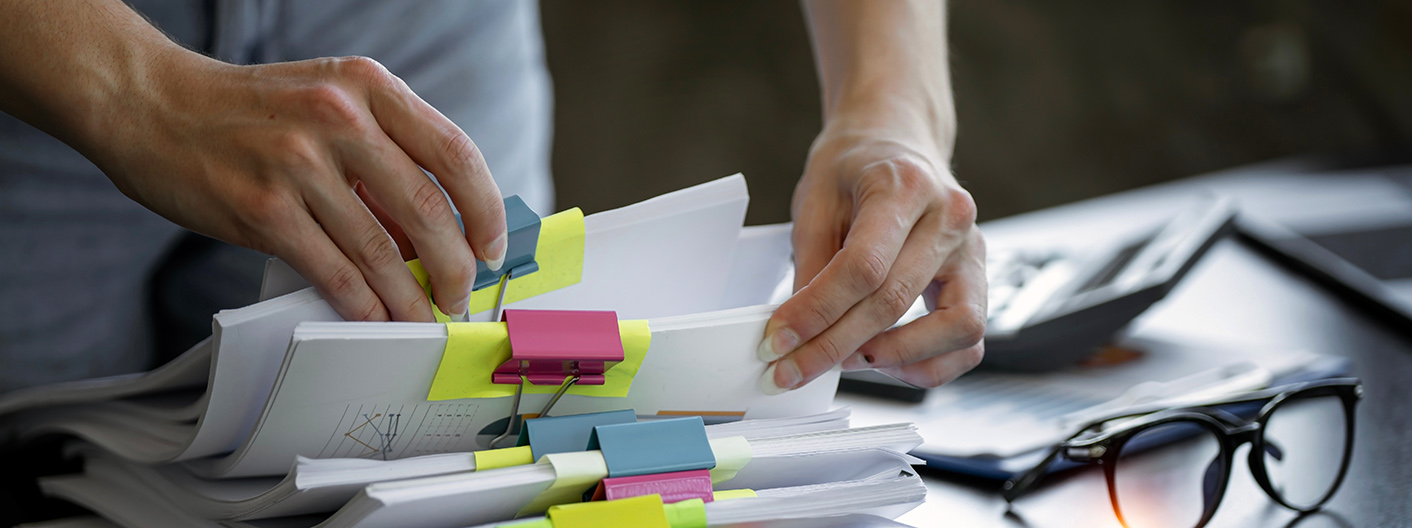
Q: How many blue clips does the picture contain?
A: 3